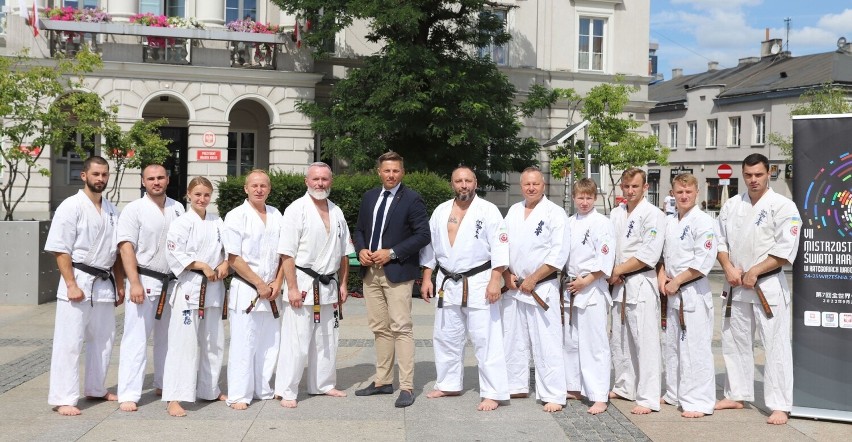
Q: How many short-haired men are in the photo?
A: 11